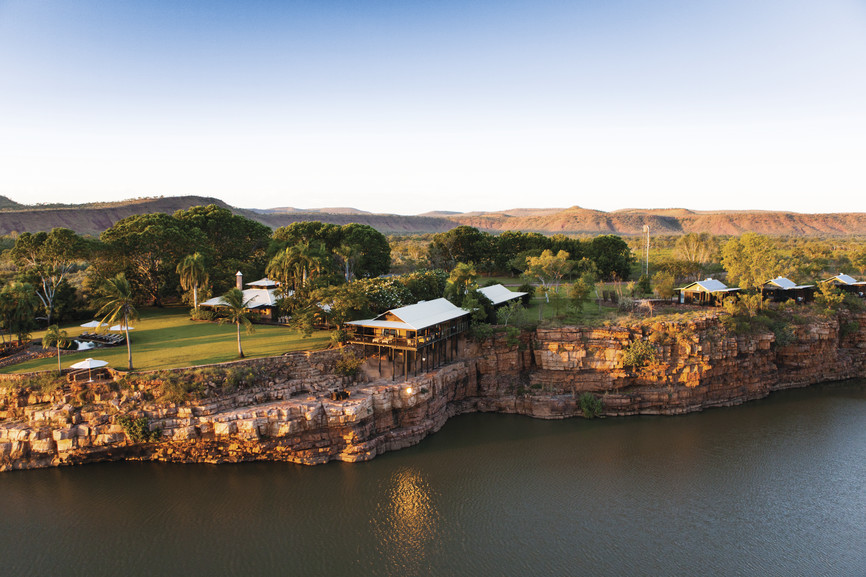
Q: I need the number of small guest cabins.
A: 3